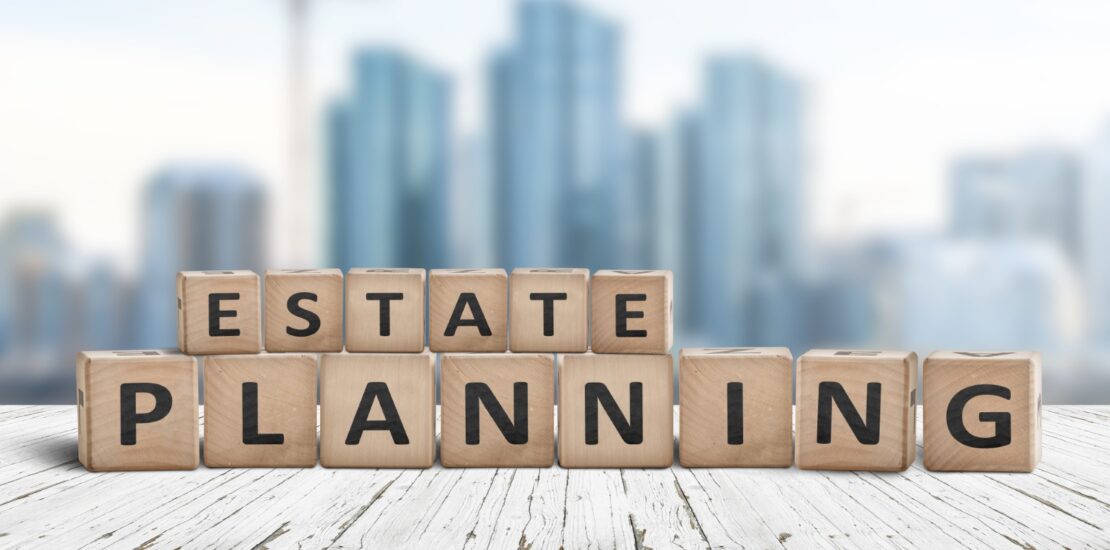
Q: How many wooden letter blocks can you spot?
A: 14